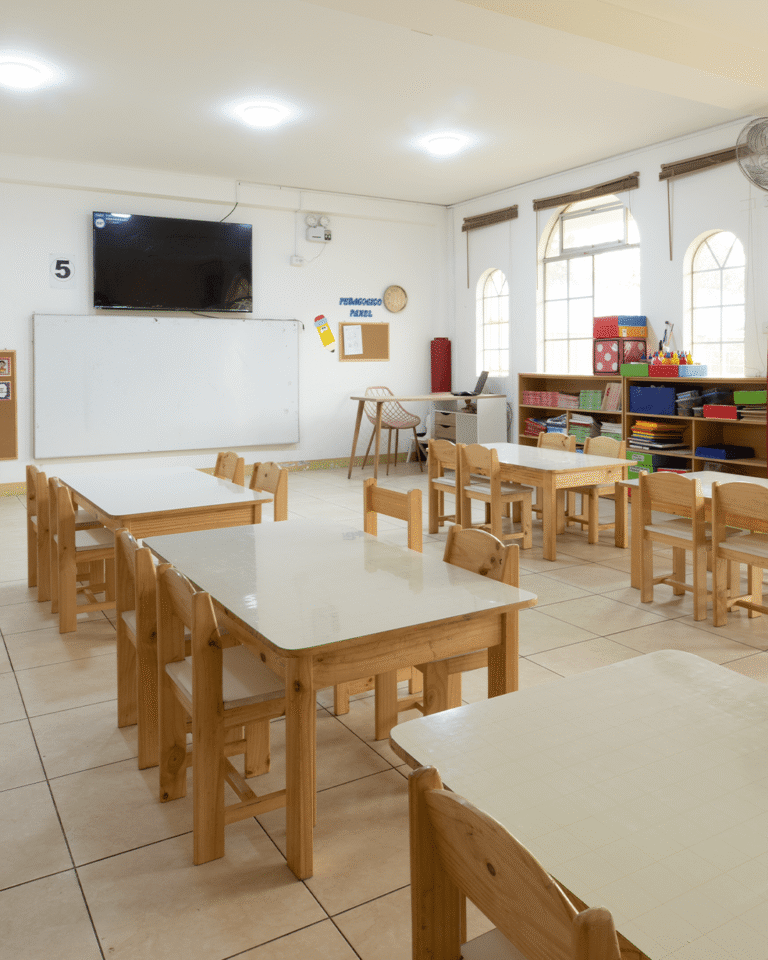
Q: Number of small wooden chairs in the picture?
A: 15